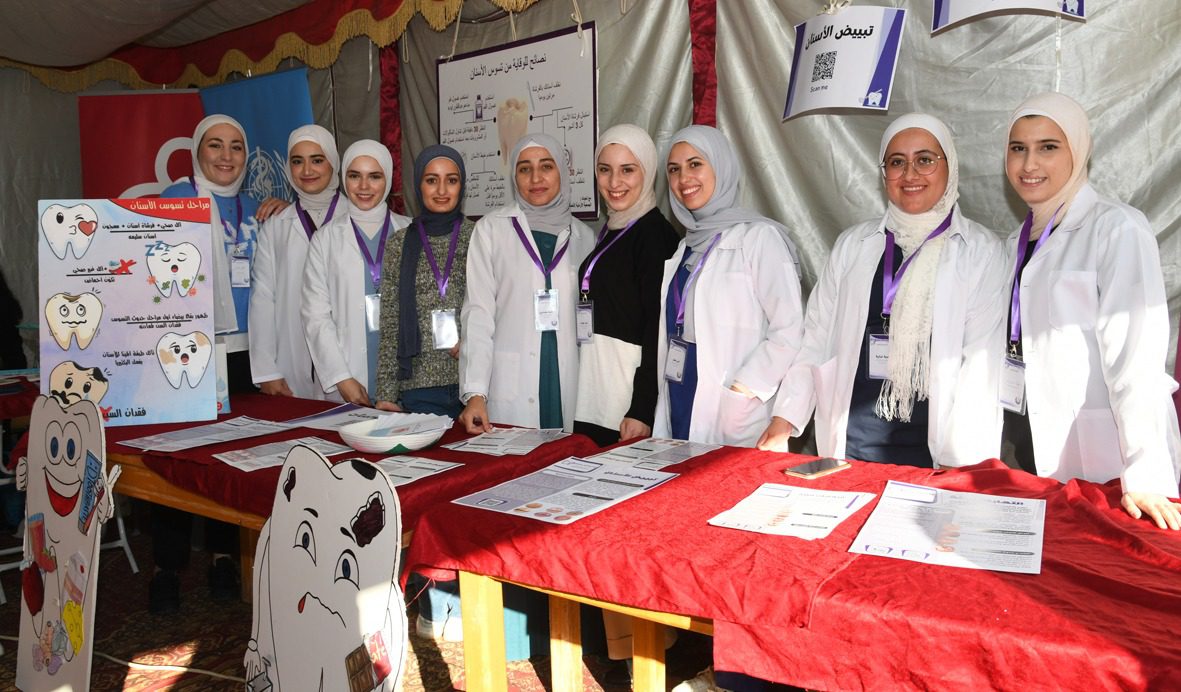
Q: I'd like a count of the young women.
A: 9